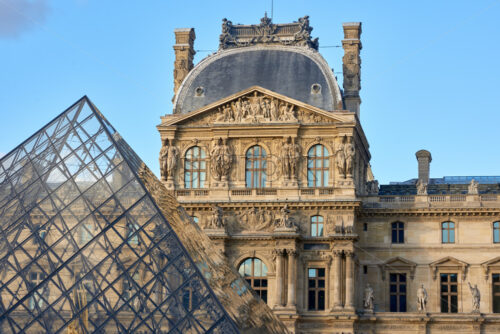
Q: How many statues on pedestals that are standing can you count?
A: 3